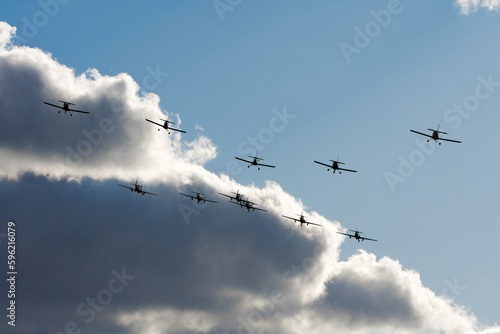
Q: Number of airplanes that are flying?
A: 11